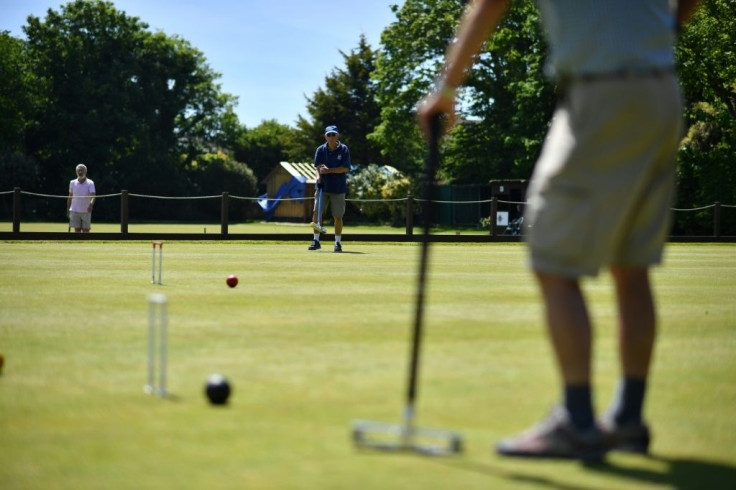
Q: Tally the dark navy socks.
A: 2